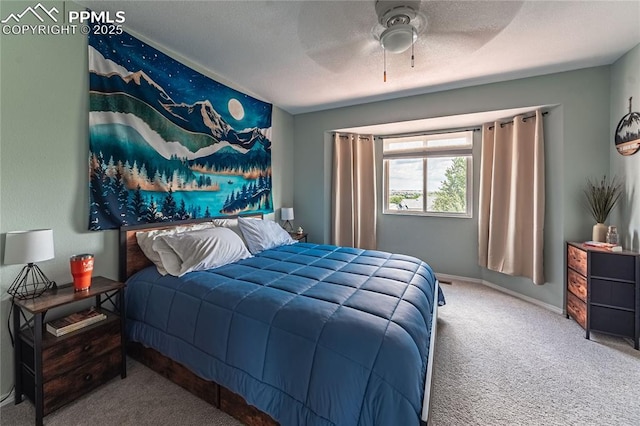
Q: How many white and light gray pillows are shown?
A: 4